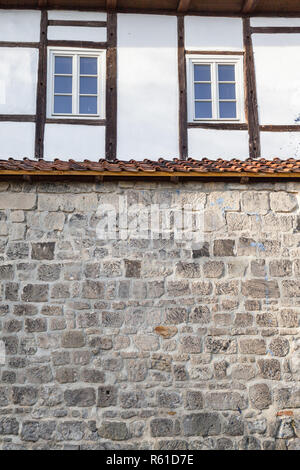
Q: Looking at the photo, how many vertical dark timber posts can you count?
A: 4